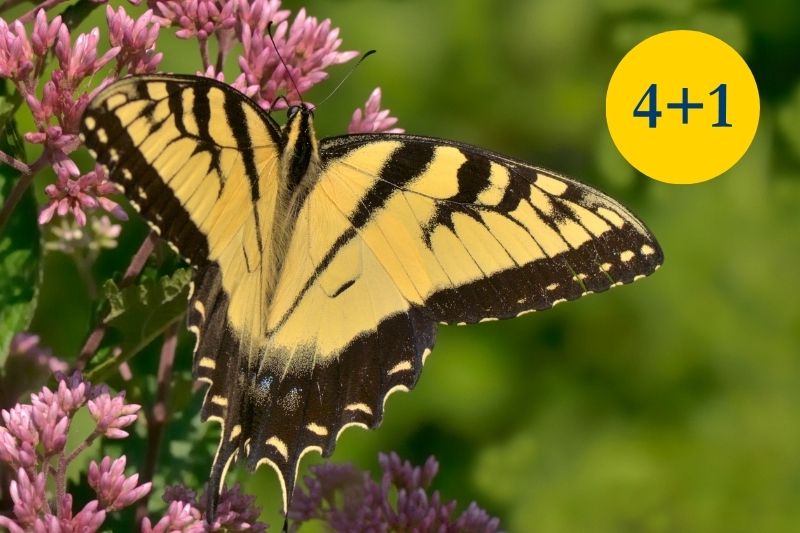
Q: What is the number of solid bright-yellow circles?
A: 1